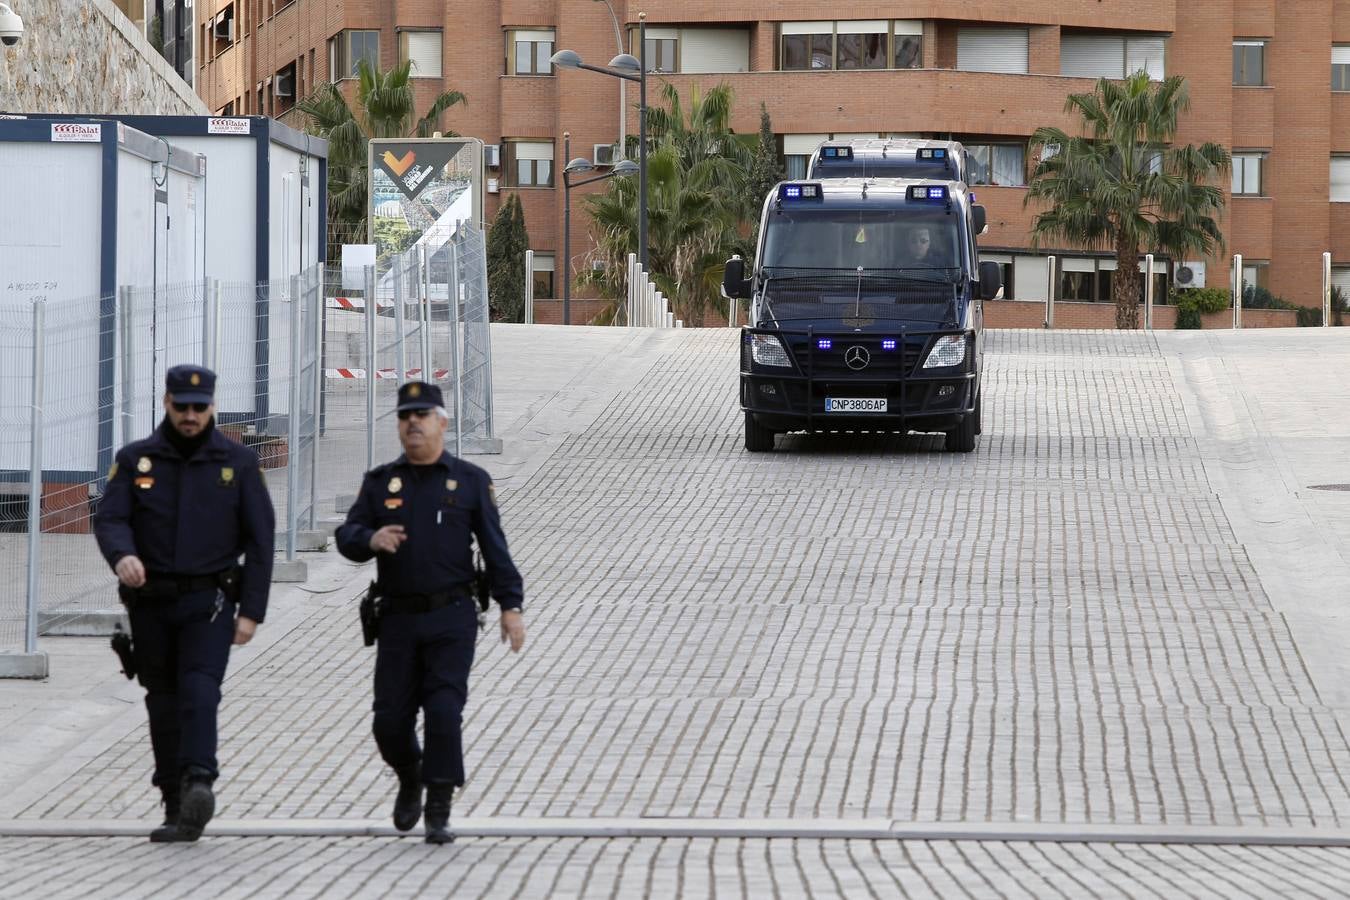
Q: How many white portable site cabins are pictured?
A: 2